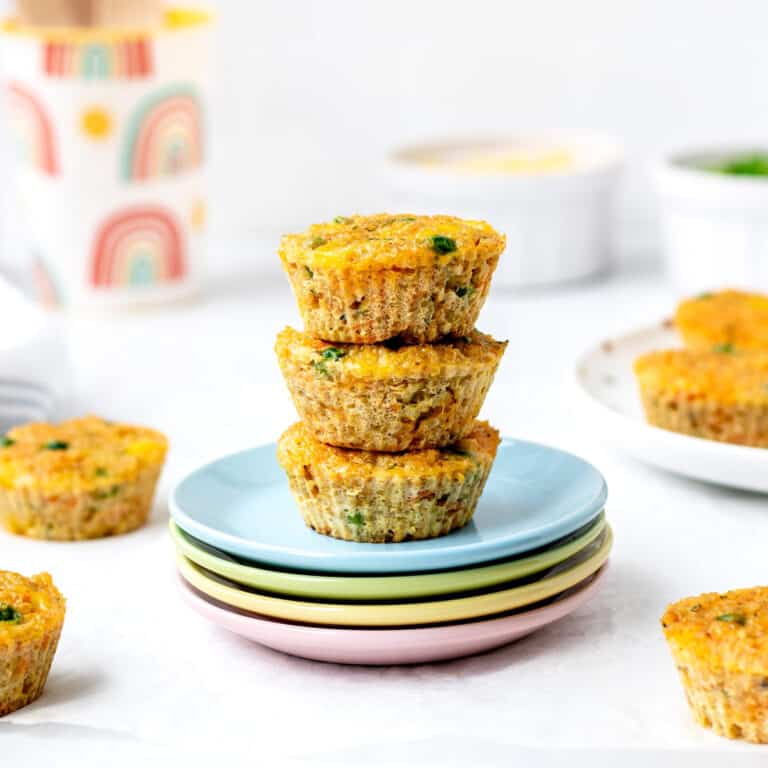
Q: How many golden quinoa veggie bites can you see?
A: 8